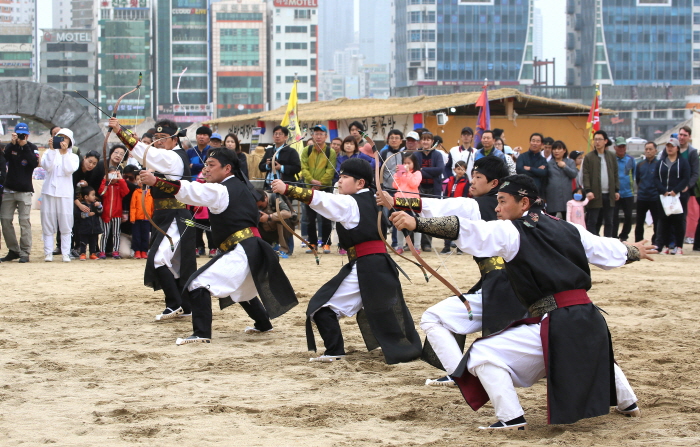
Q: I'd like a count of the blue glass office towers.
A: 2